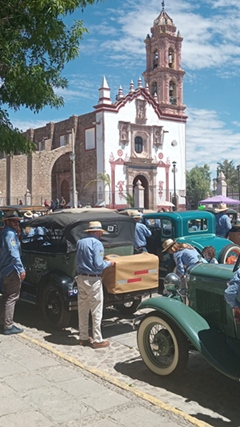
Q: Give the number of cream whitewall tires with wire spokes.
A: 1